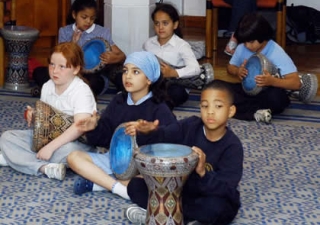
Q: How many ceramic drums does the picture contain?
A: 7